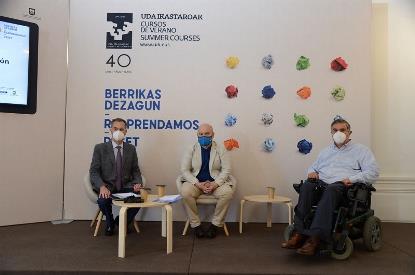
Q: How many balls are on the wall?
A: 15